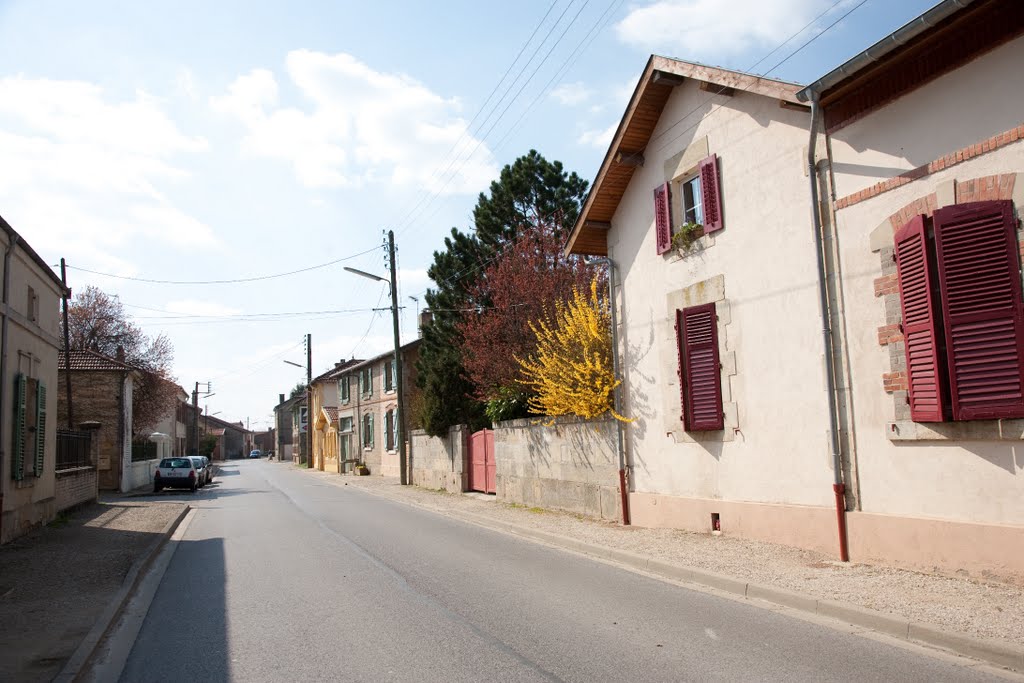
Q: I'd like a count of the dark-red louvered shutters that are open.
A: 2